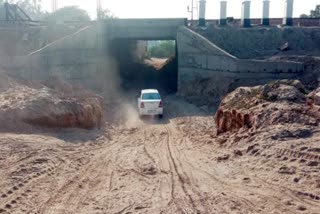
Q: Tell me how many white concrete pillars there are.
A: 5